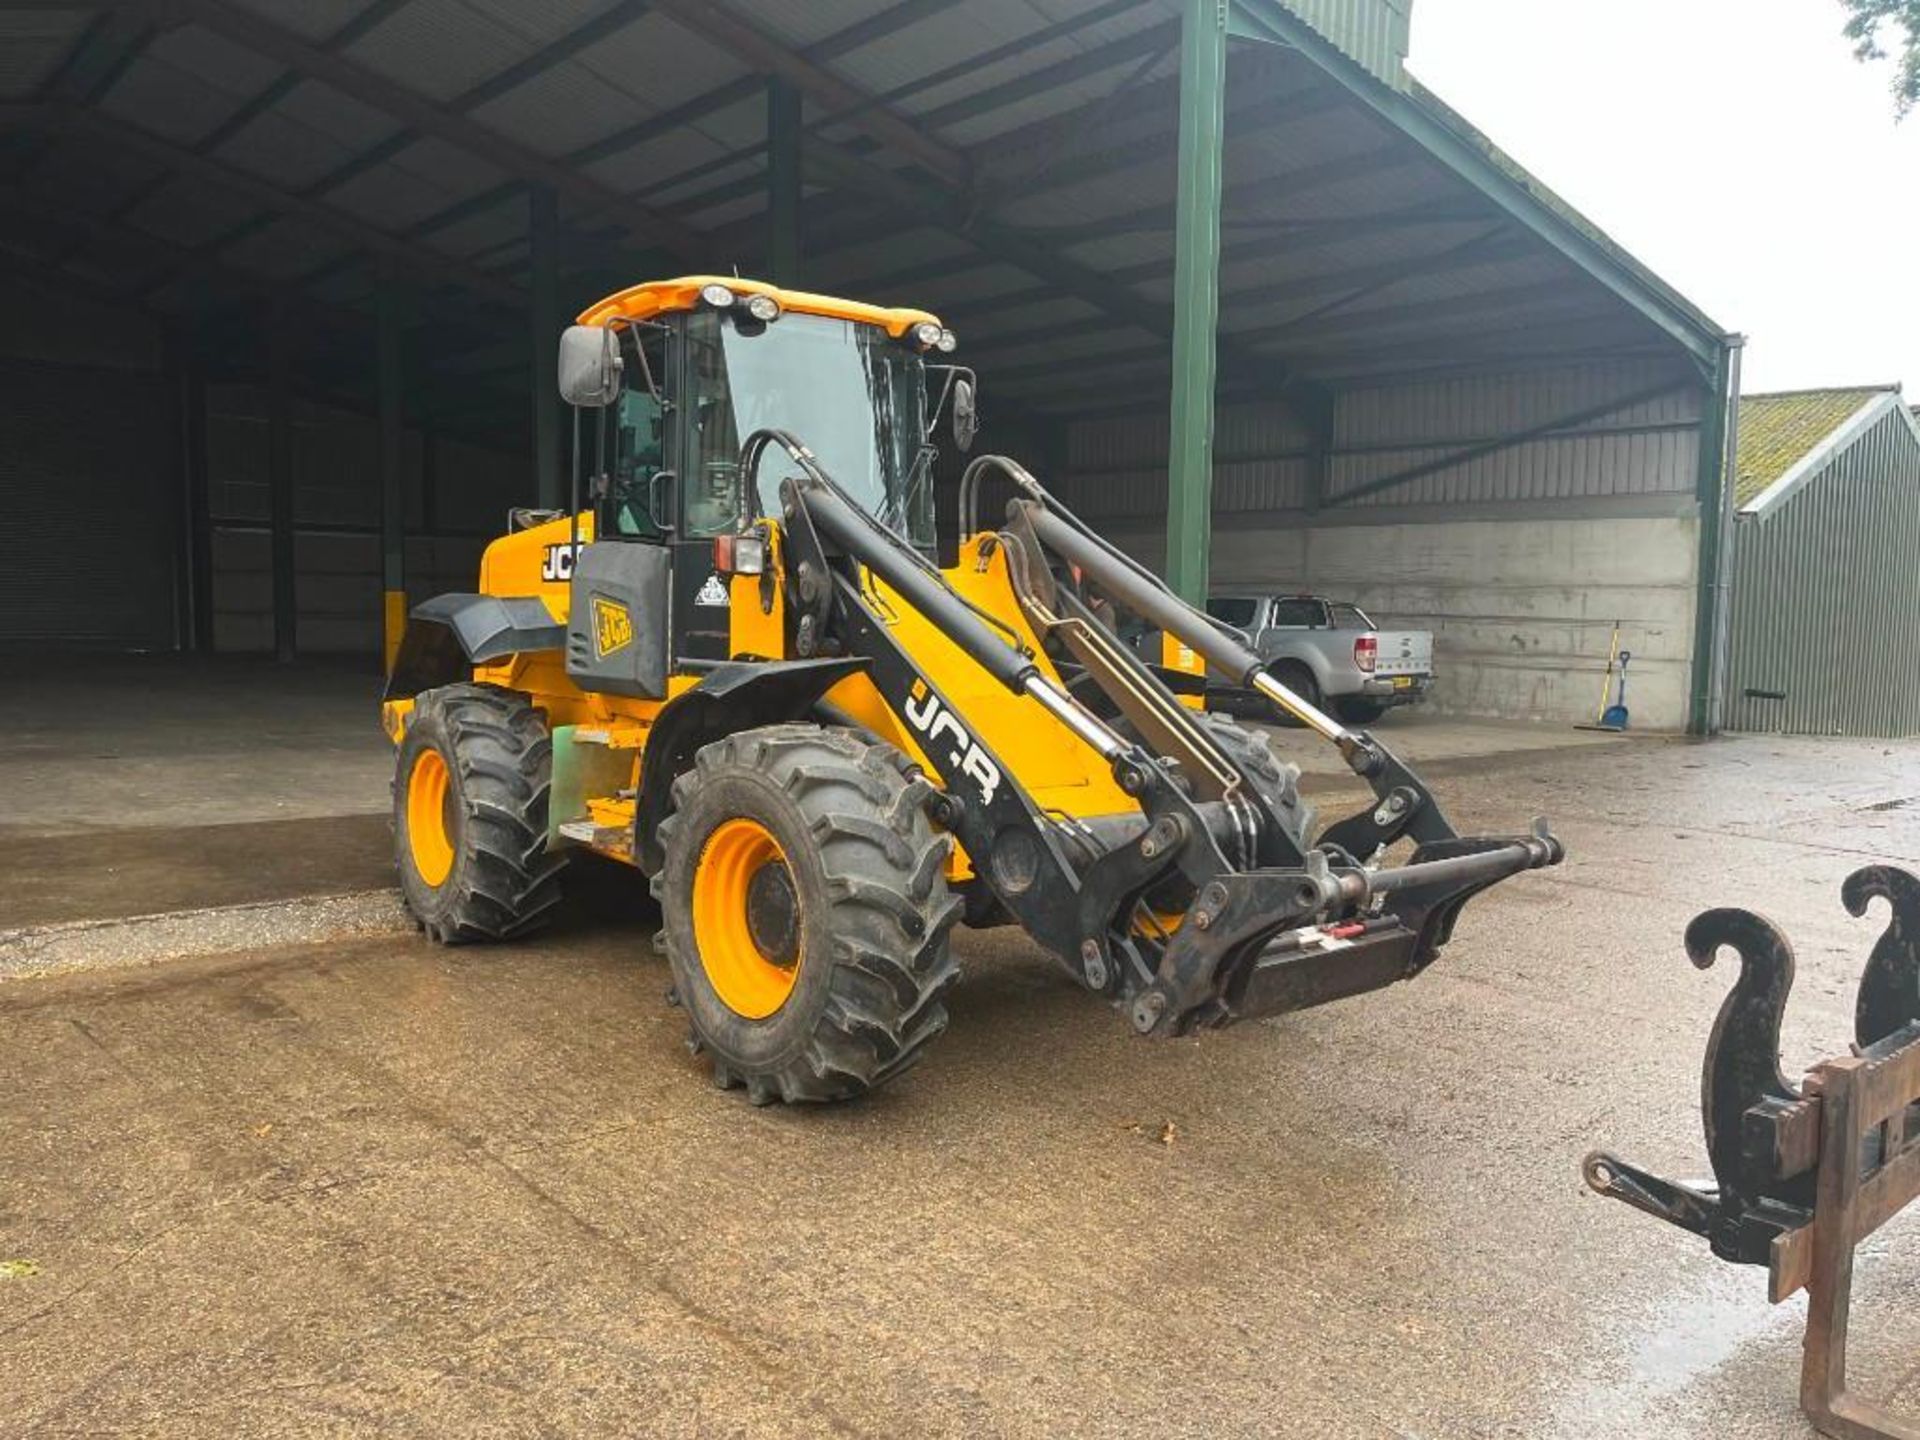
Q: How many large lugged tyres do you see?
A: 3